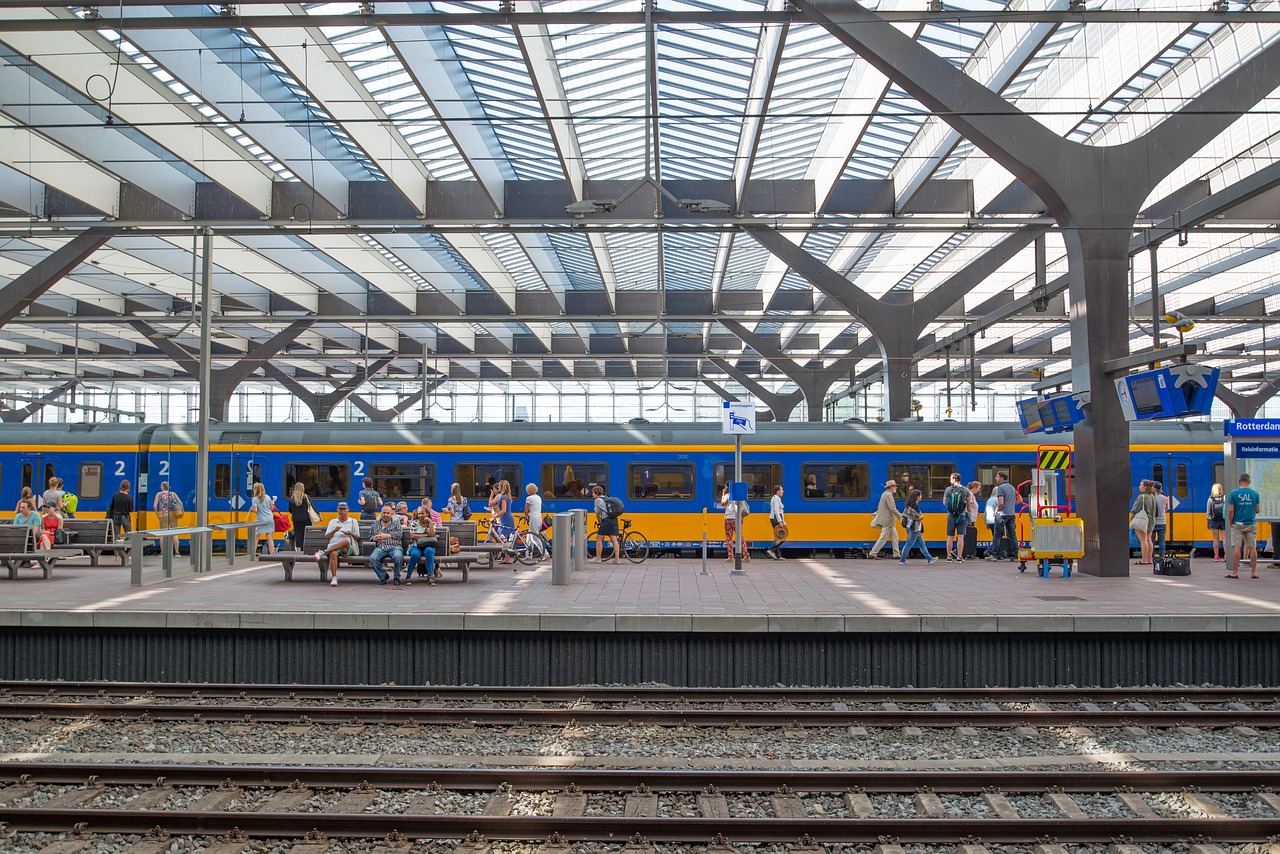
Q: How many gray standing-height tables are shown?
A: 2